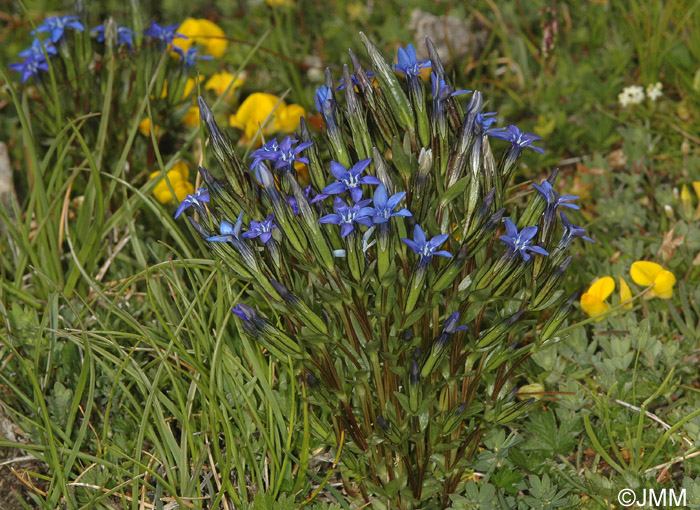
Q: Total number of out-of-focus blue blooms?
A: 6